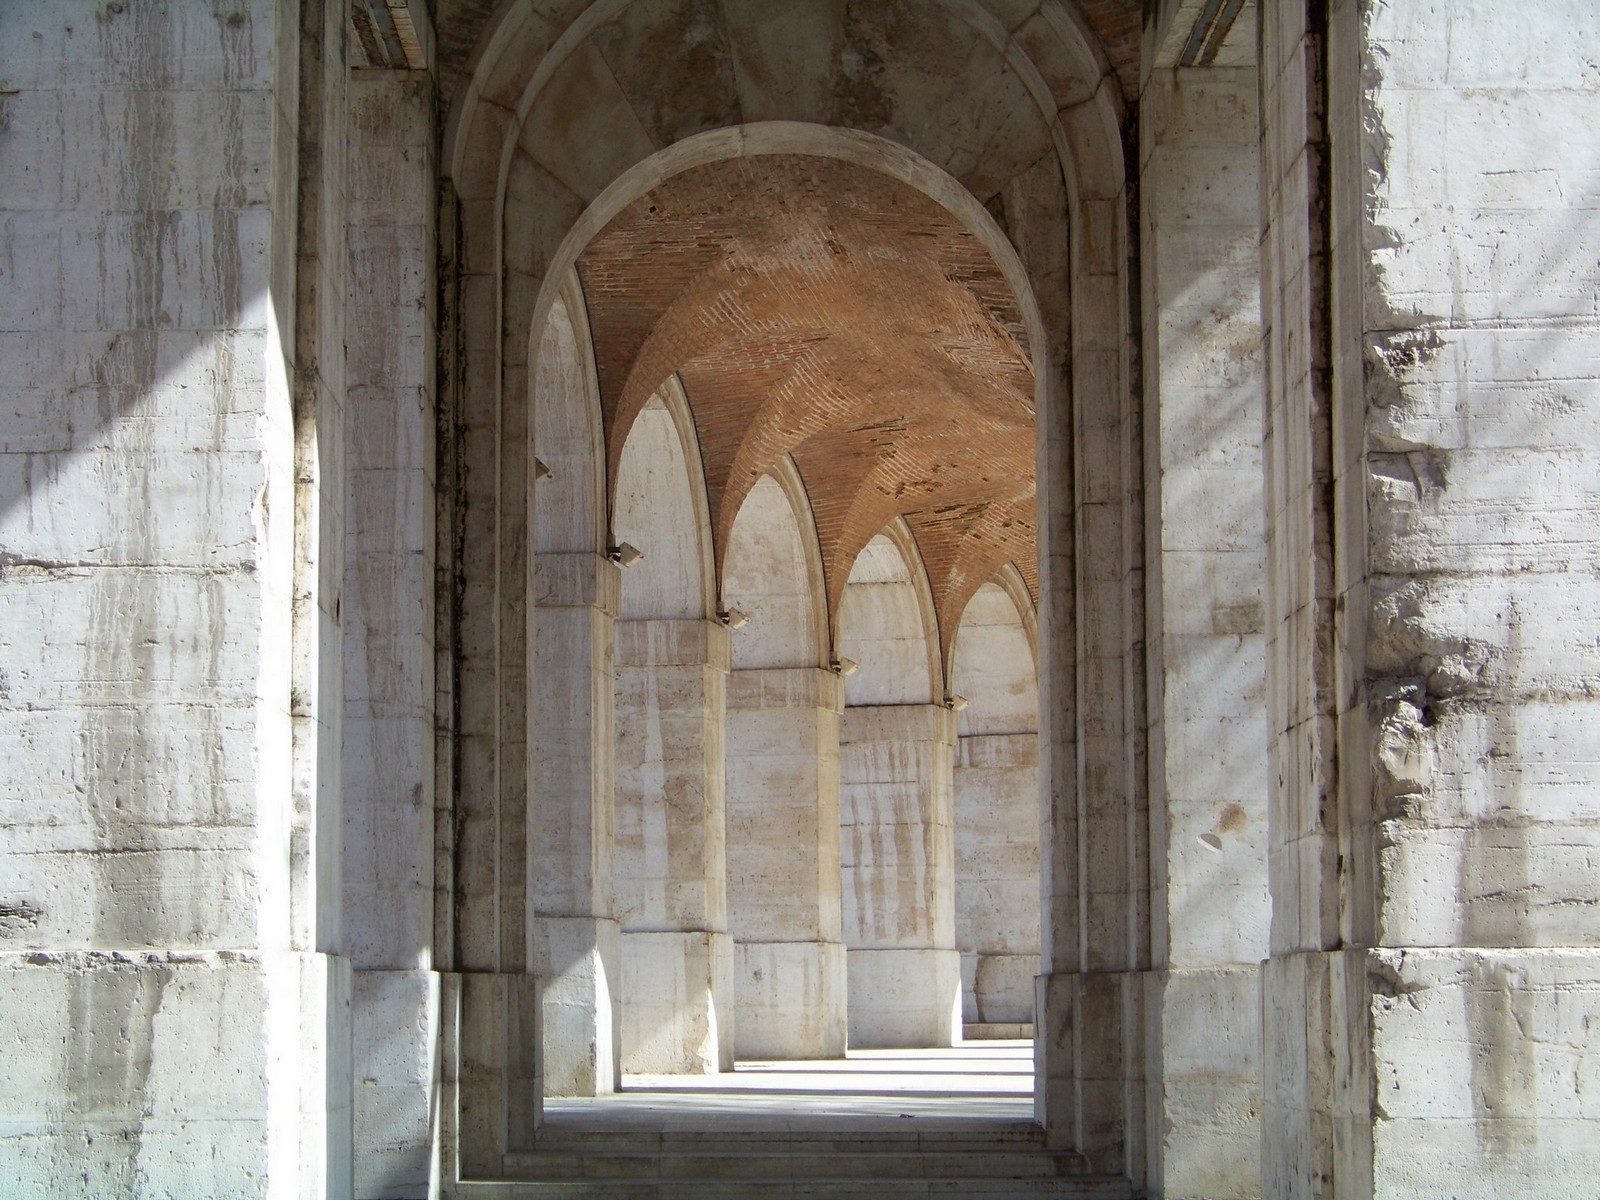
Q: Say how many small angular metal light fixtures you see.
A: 5